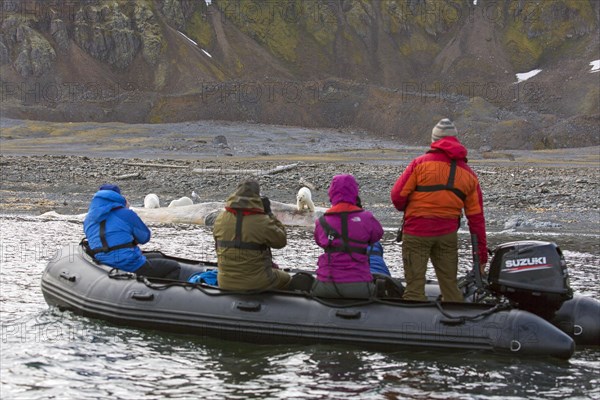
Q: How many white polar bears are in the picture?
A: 3